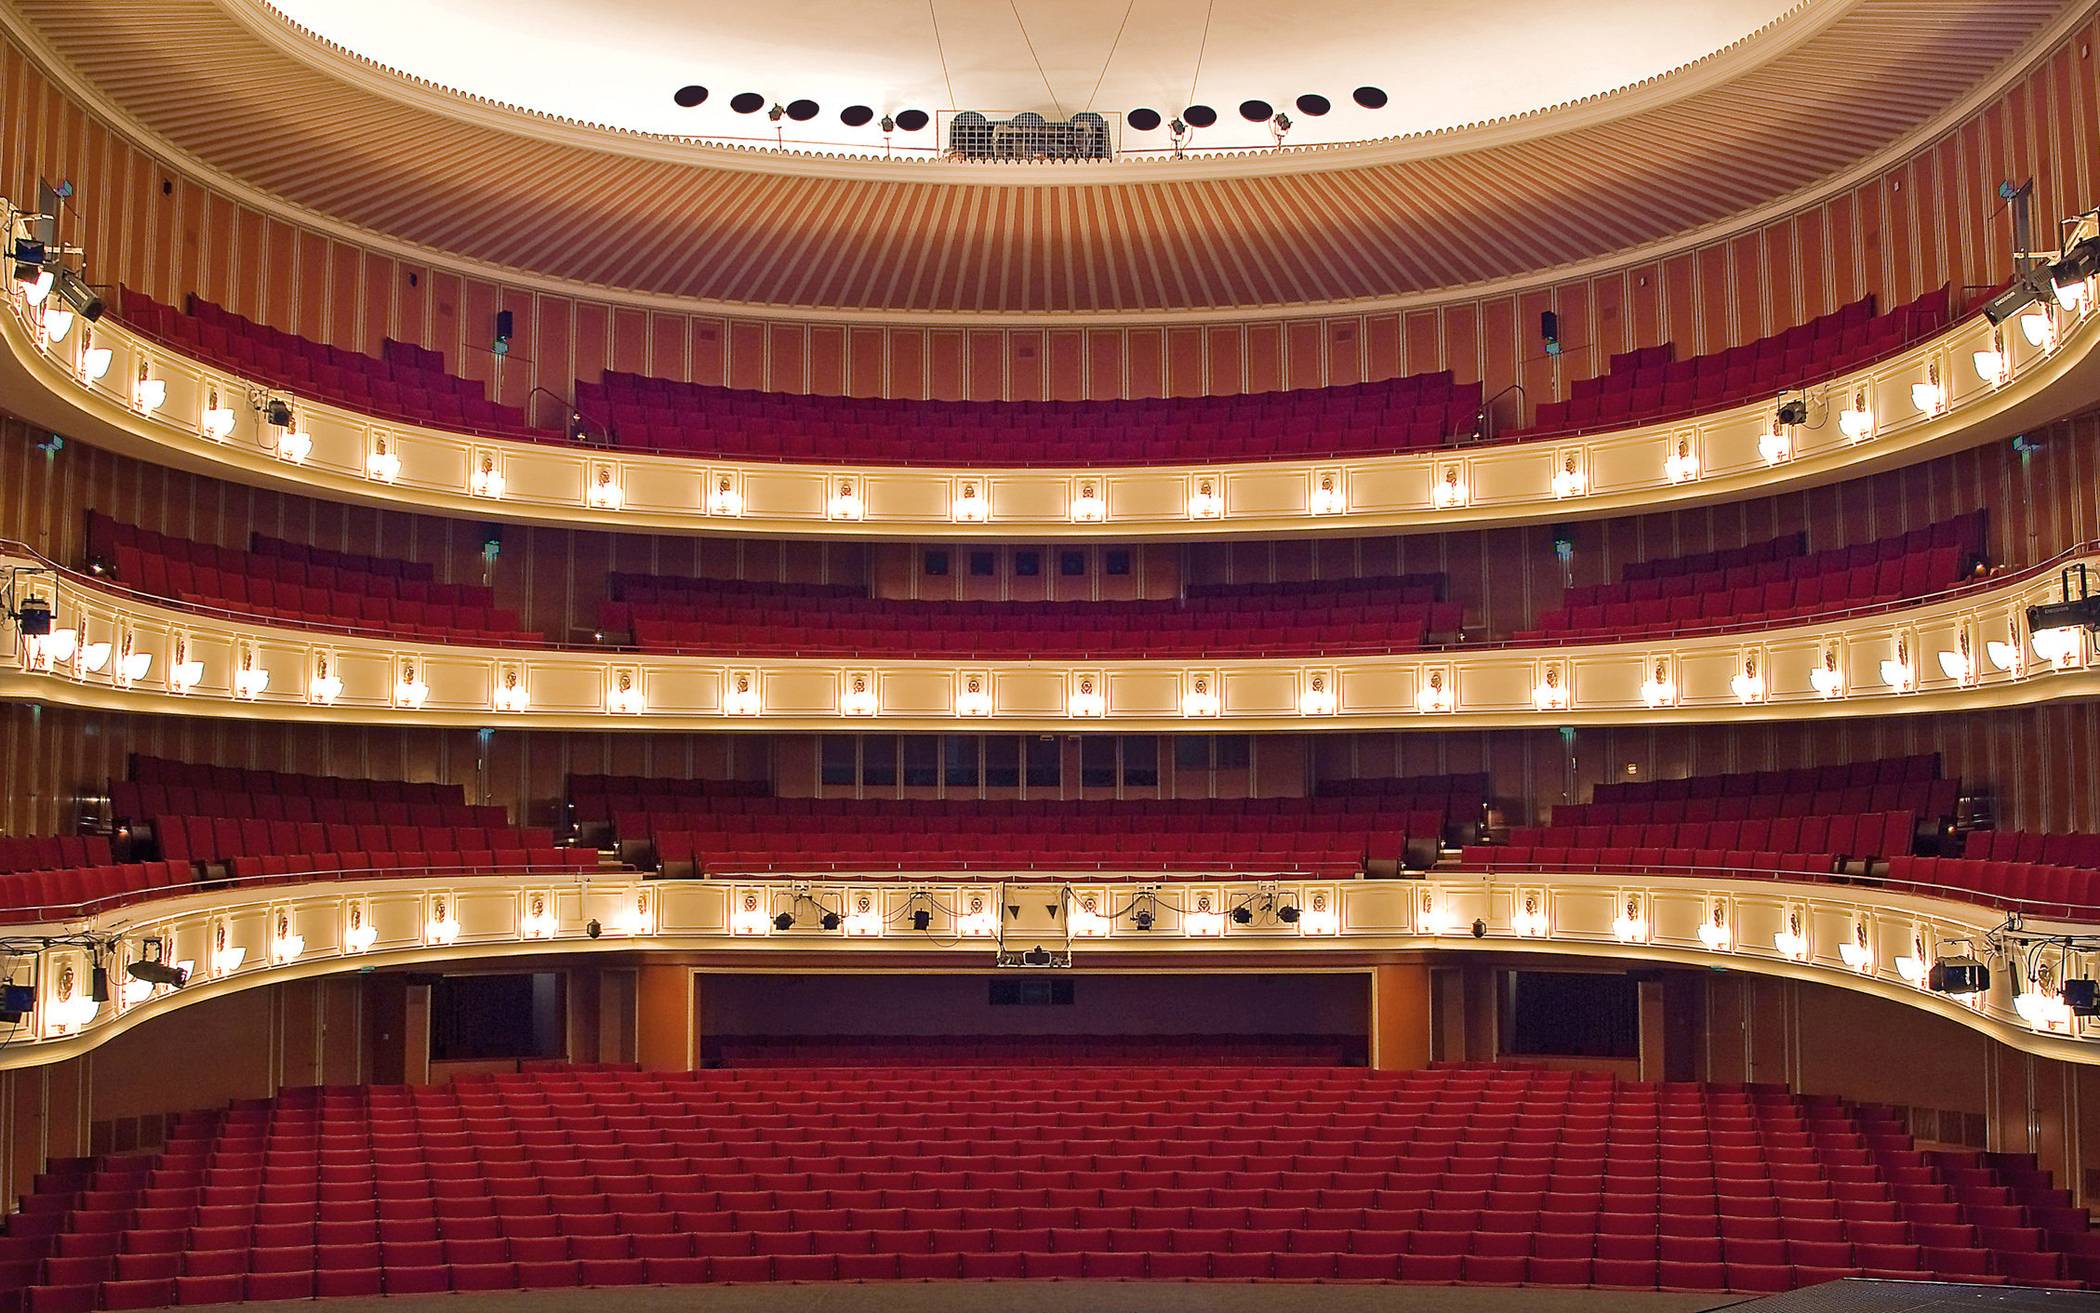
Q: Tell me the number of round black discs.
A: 10